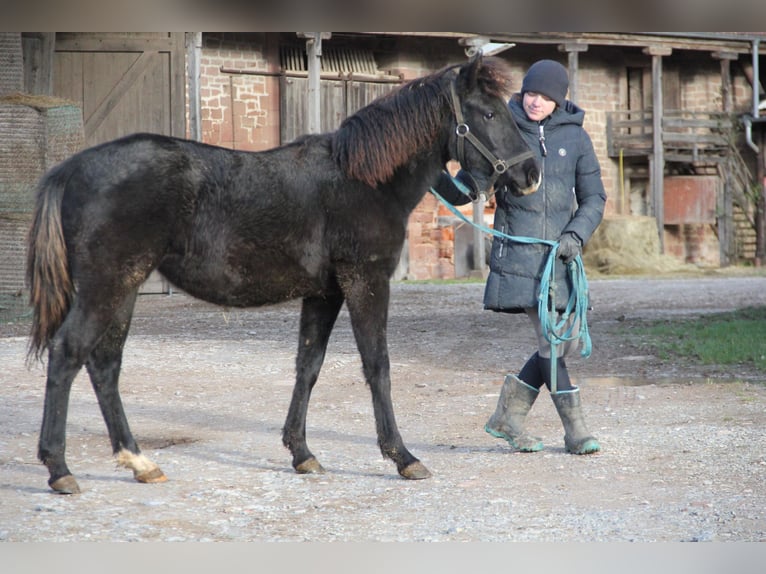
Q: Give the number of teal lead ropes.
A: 1